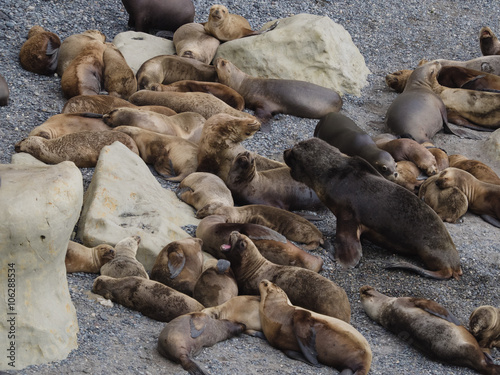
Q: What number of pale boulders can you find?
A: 4